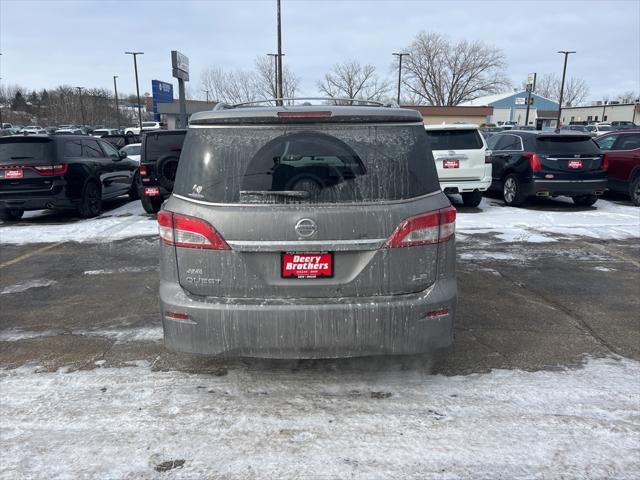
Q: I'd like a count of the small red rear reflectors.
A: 2